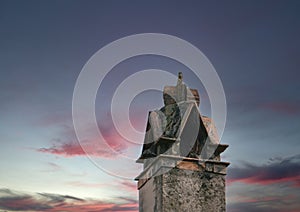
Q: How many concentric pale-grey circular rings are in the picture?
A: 2